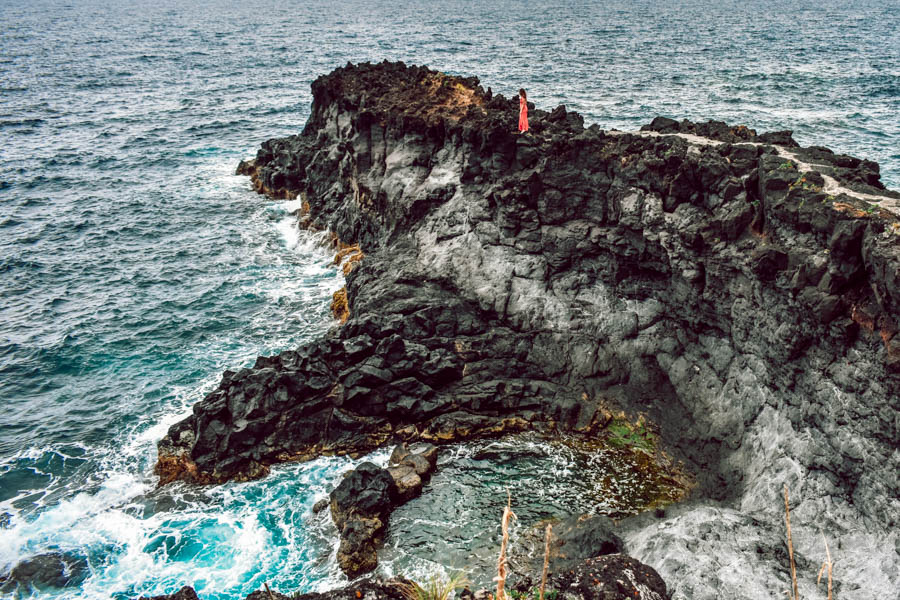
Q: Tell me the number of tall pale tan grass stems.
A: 4